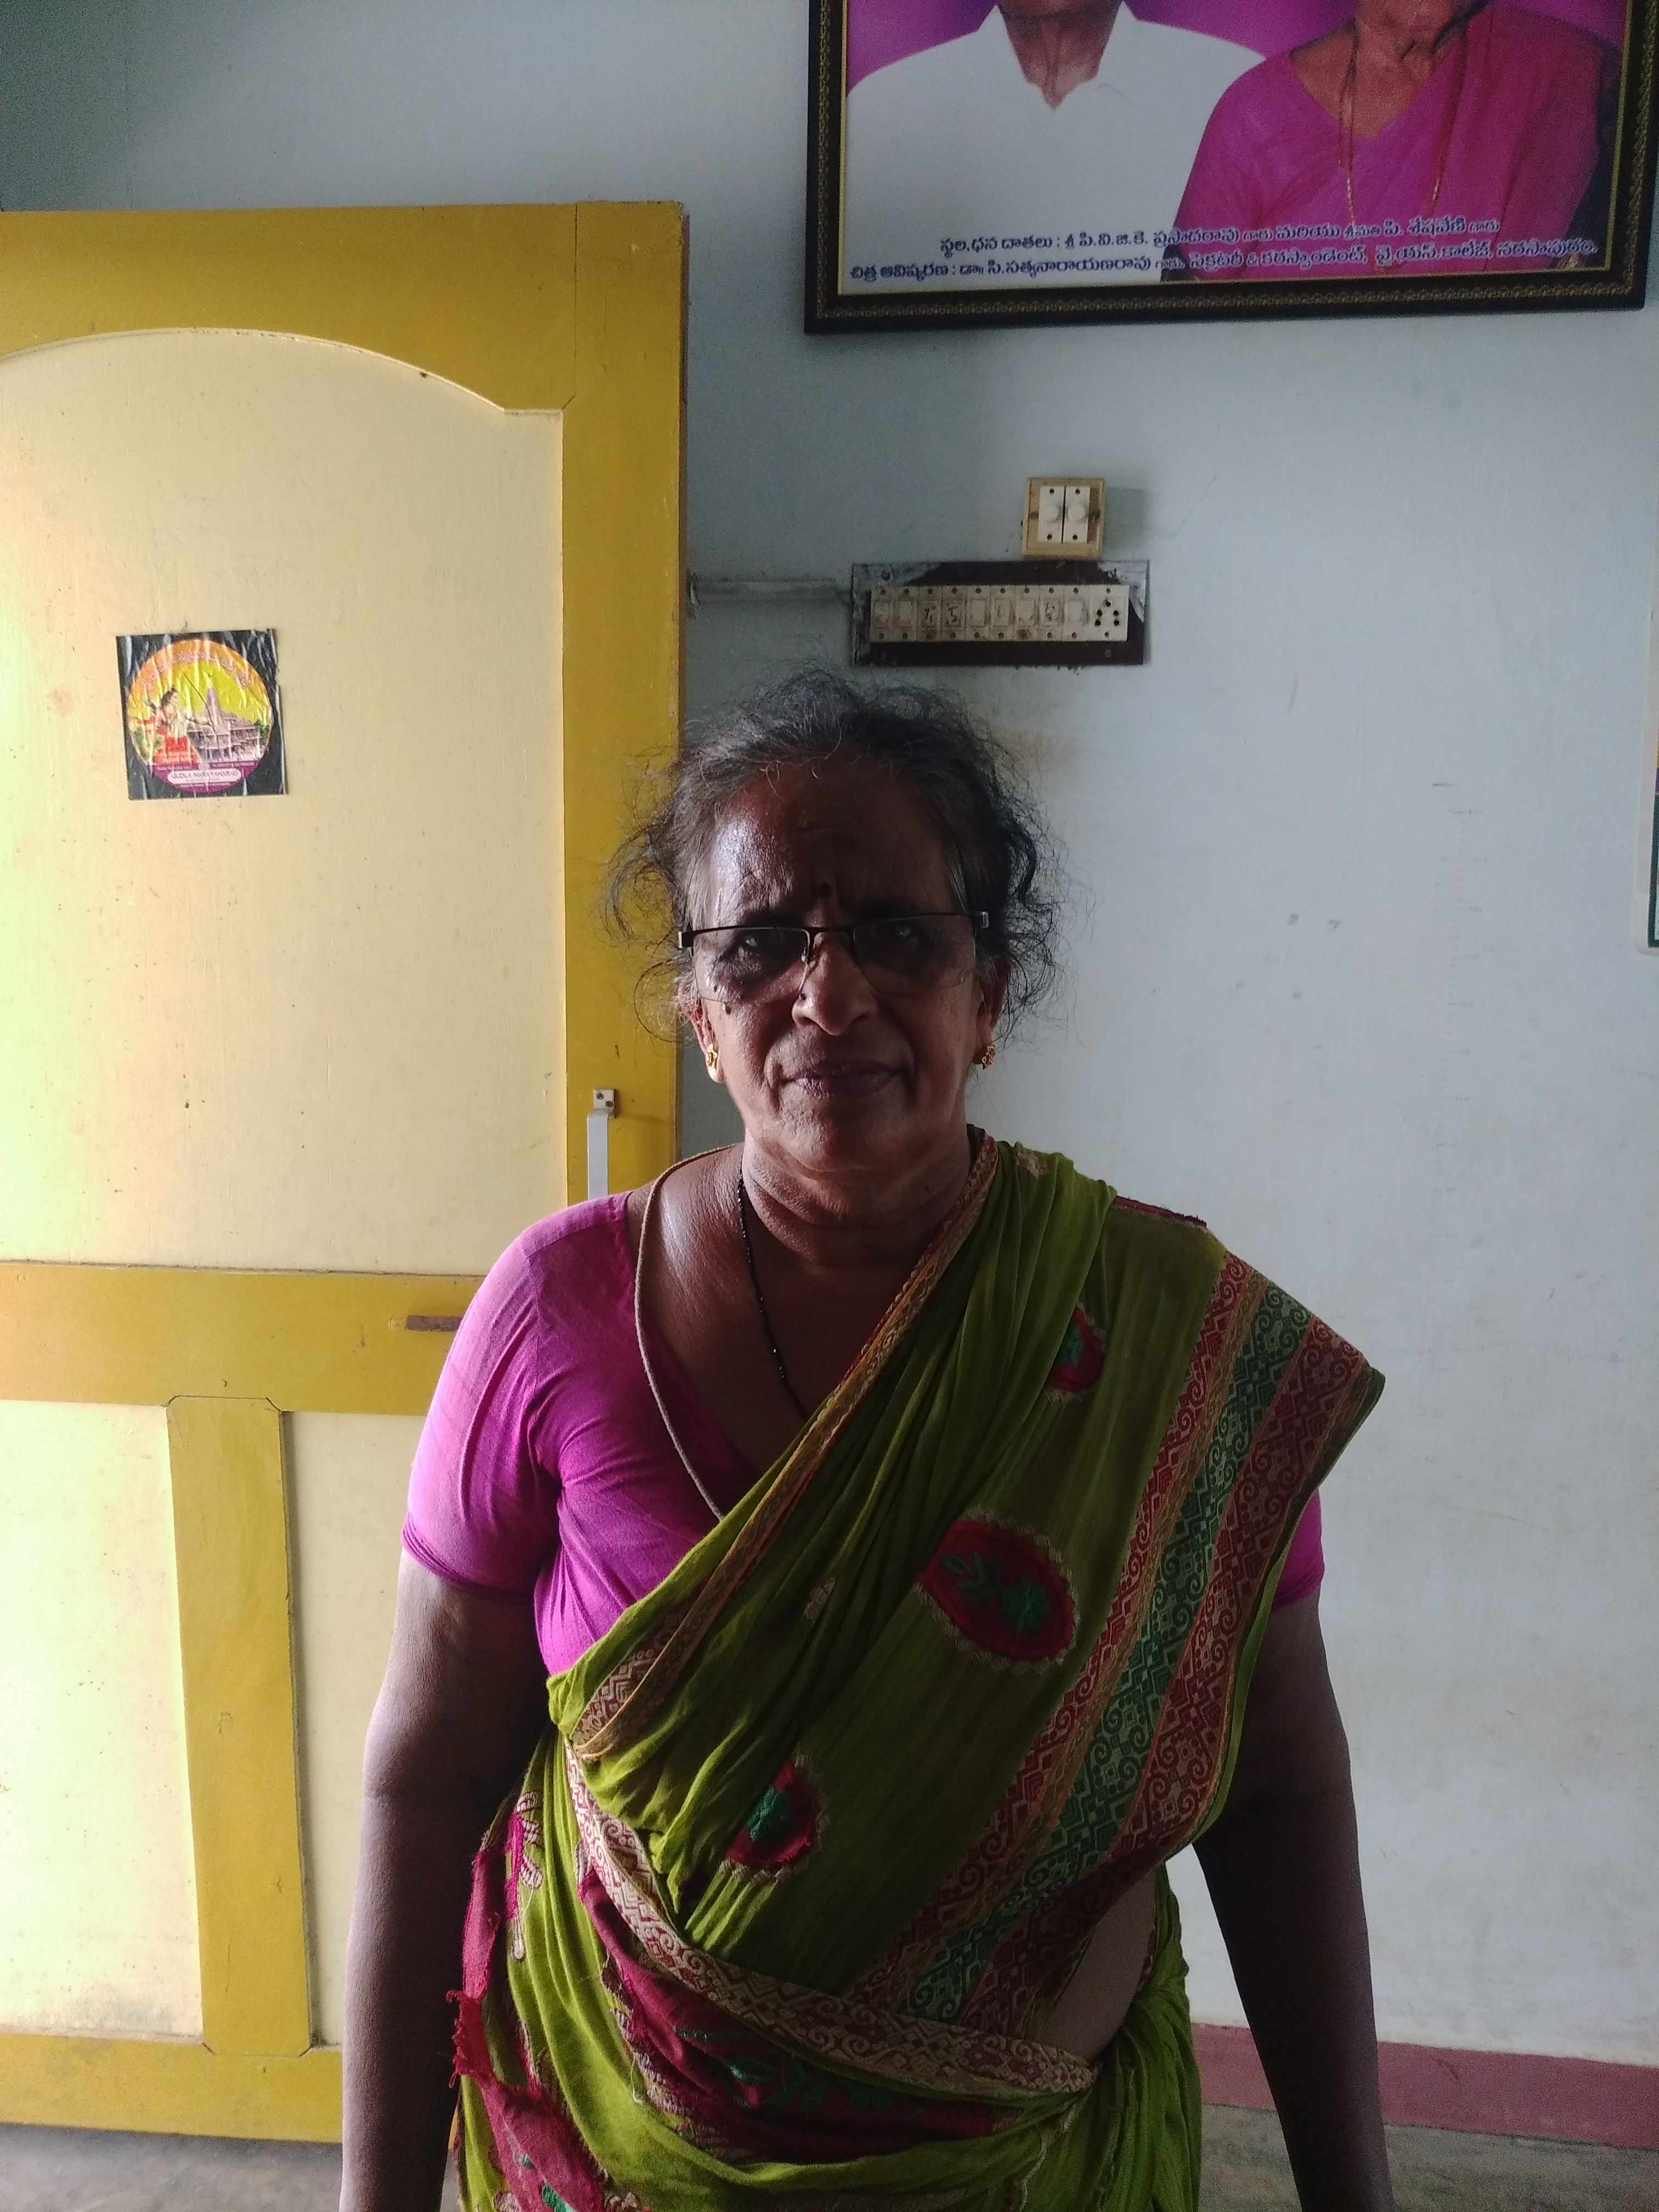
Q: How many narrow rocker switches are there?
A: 9